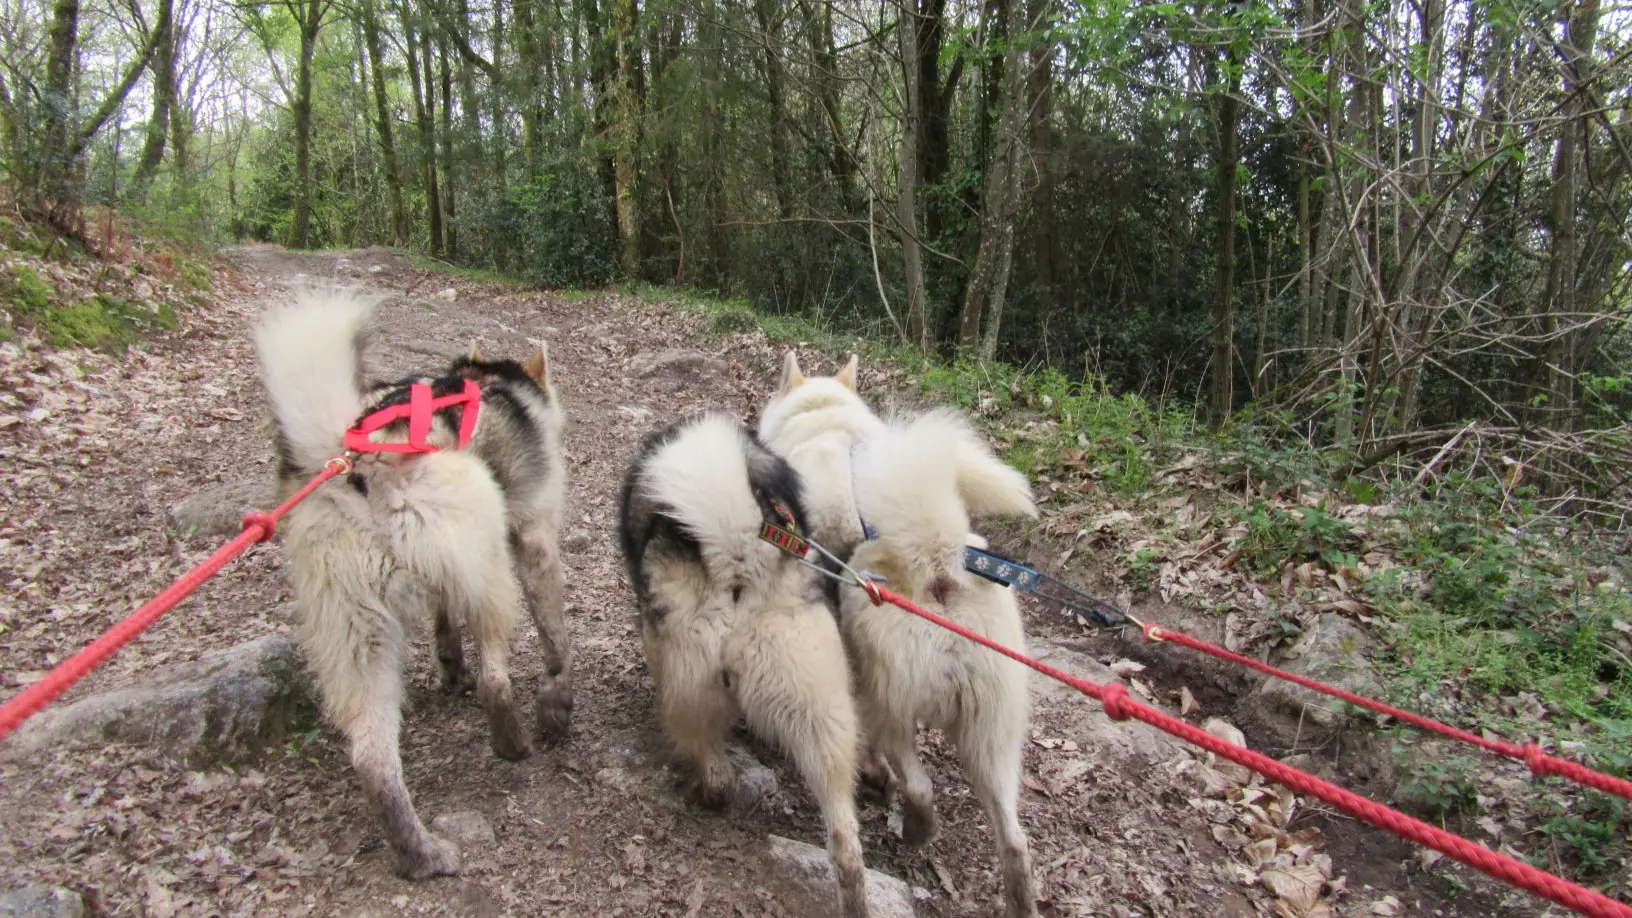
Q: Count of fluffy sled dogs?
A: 3